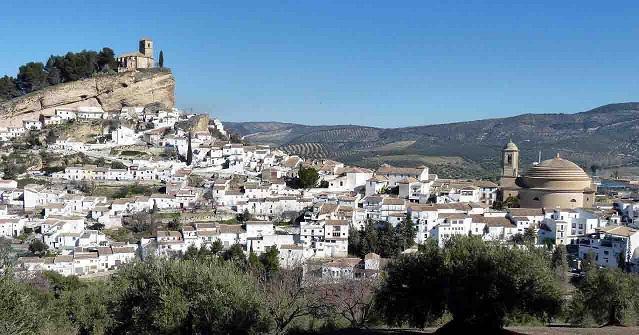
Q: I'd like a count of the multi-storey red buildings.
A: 0